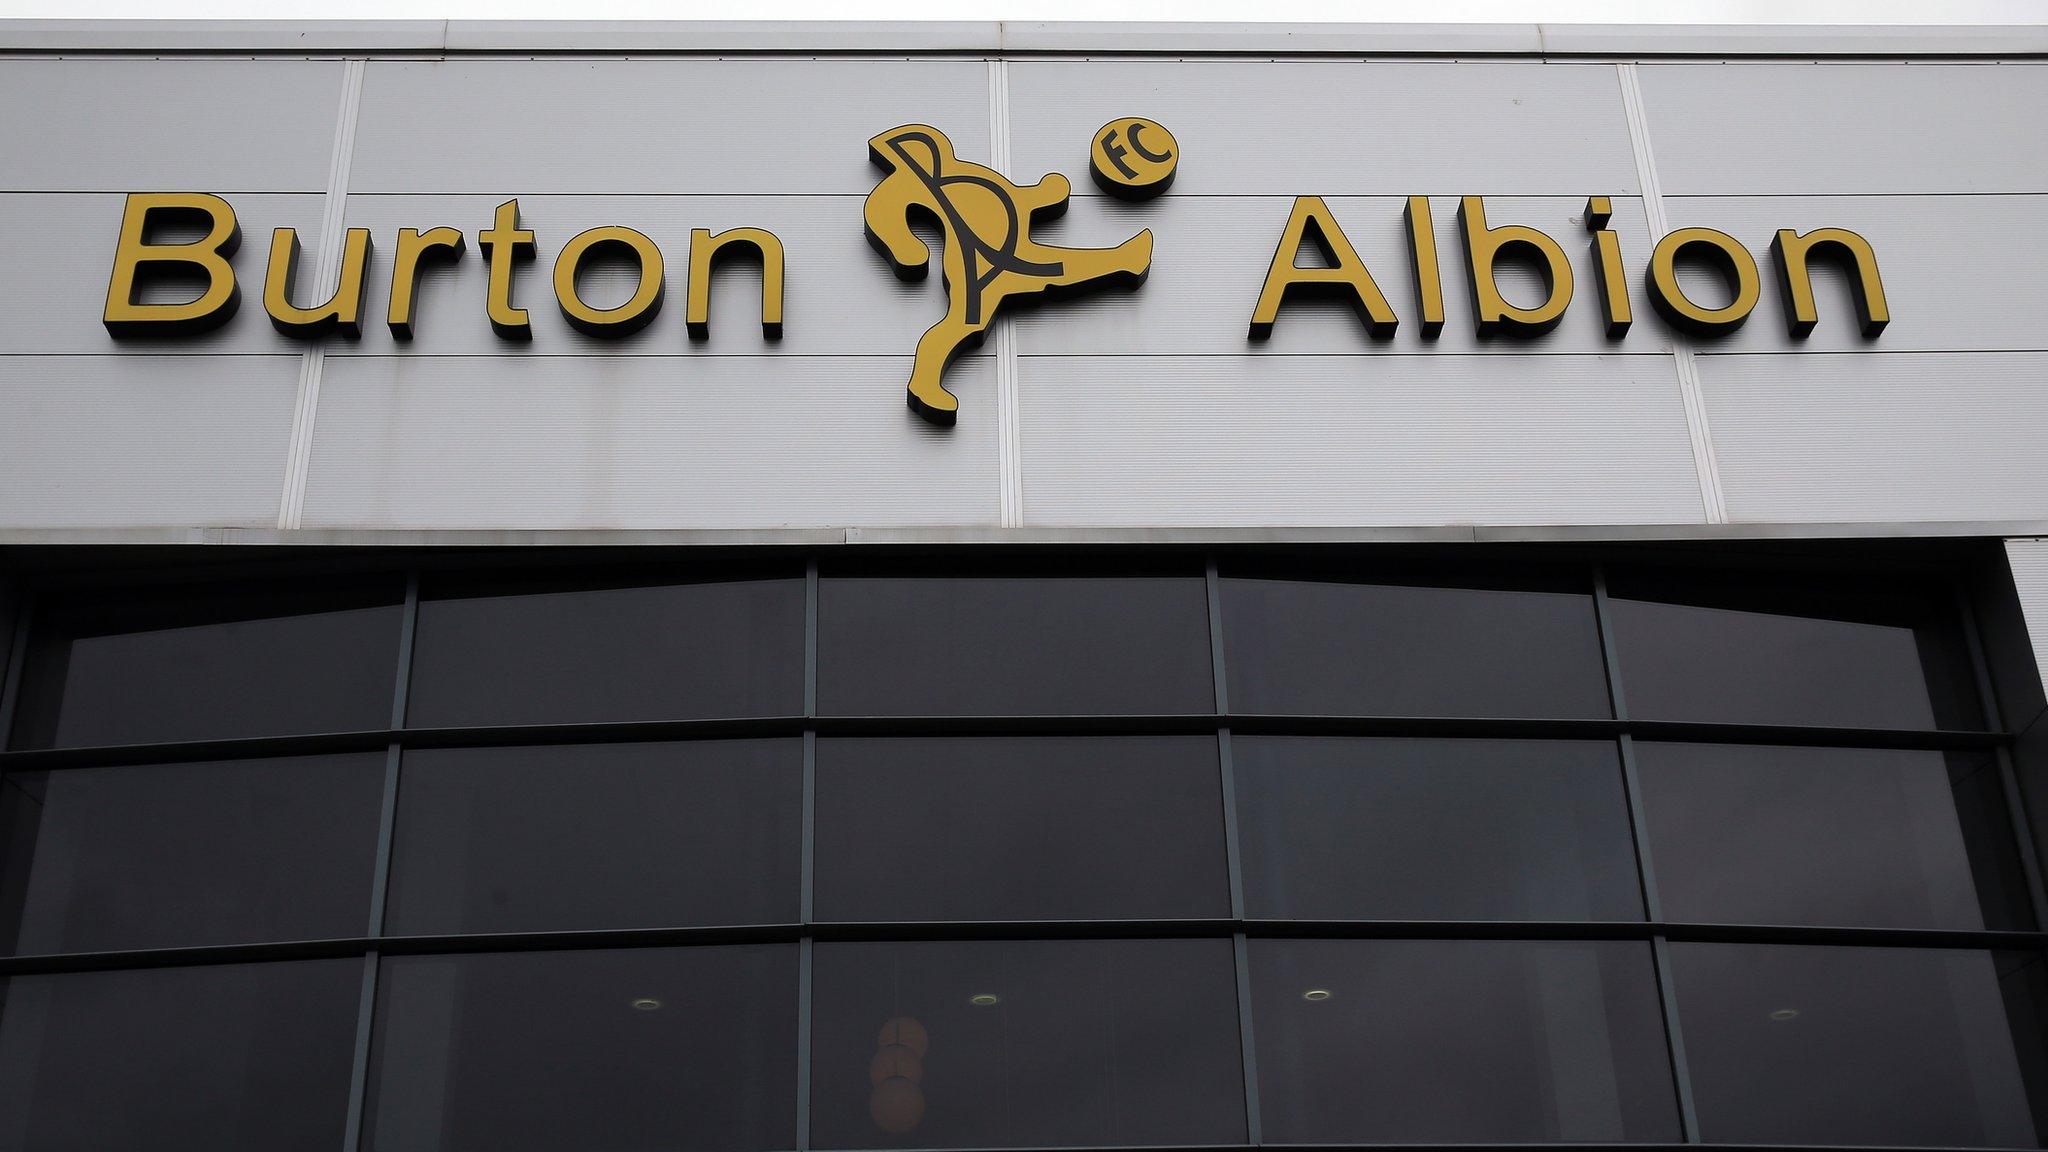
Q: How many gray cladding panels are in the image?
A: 12